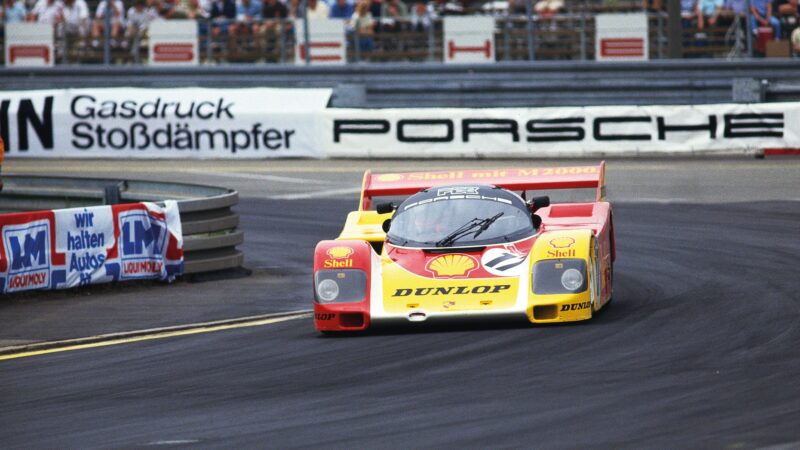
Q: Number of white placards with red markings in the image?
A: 5